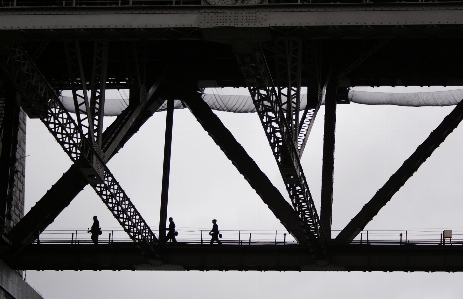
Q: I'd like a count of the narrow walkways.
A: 1